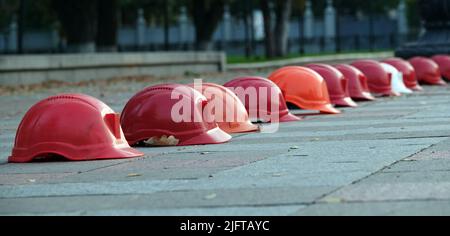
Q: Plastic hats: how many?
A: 12